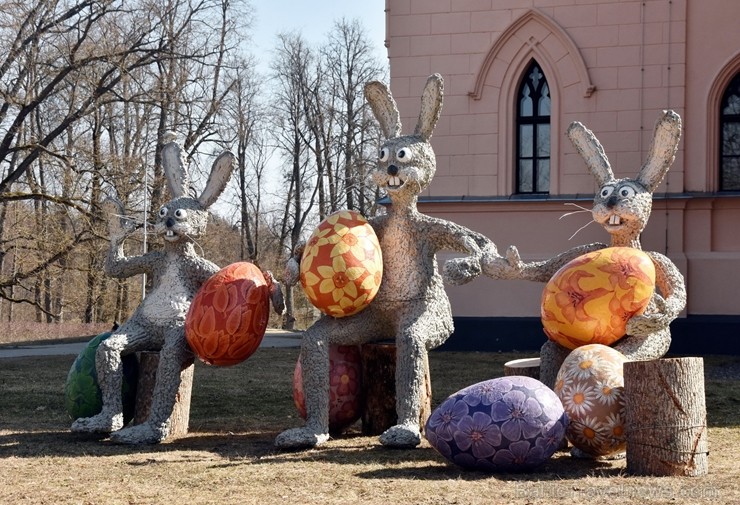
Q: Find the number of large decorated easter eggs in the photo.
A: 7